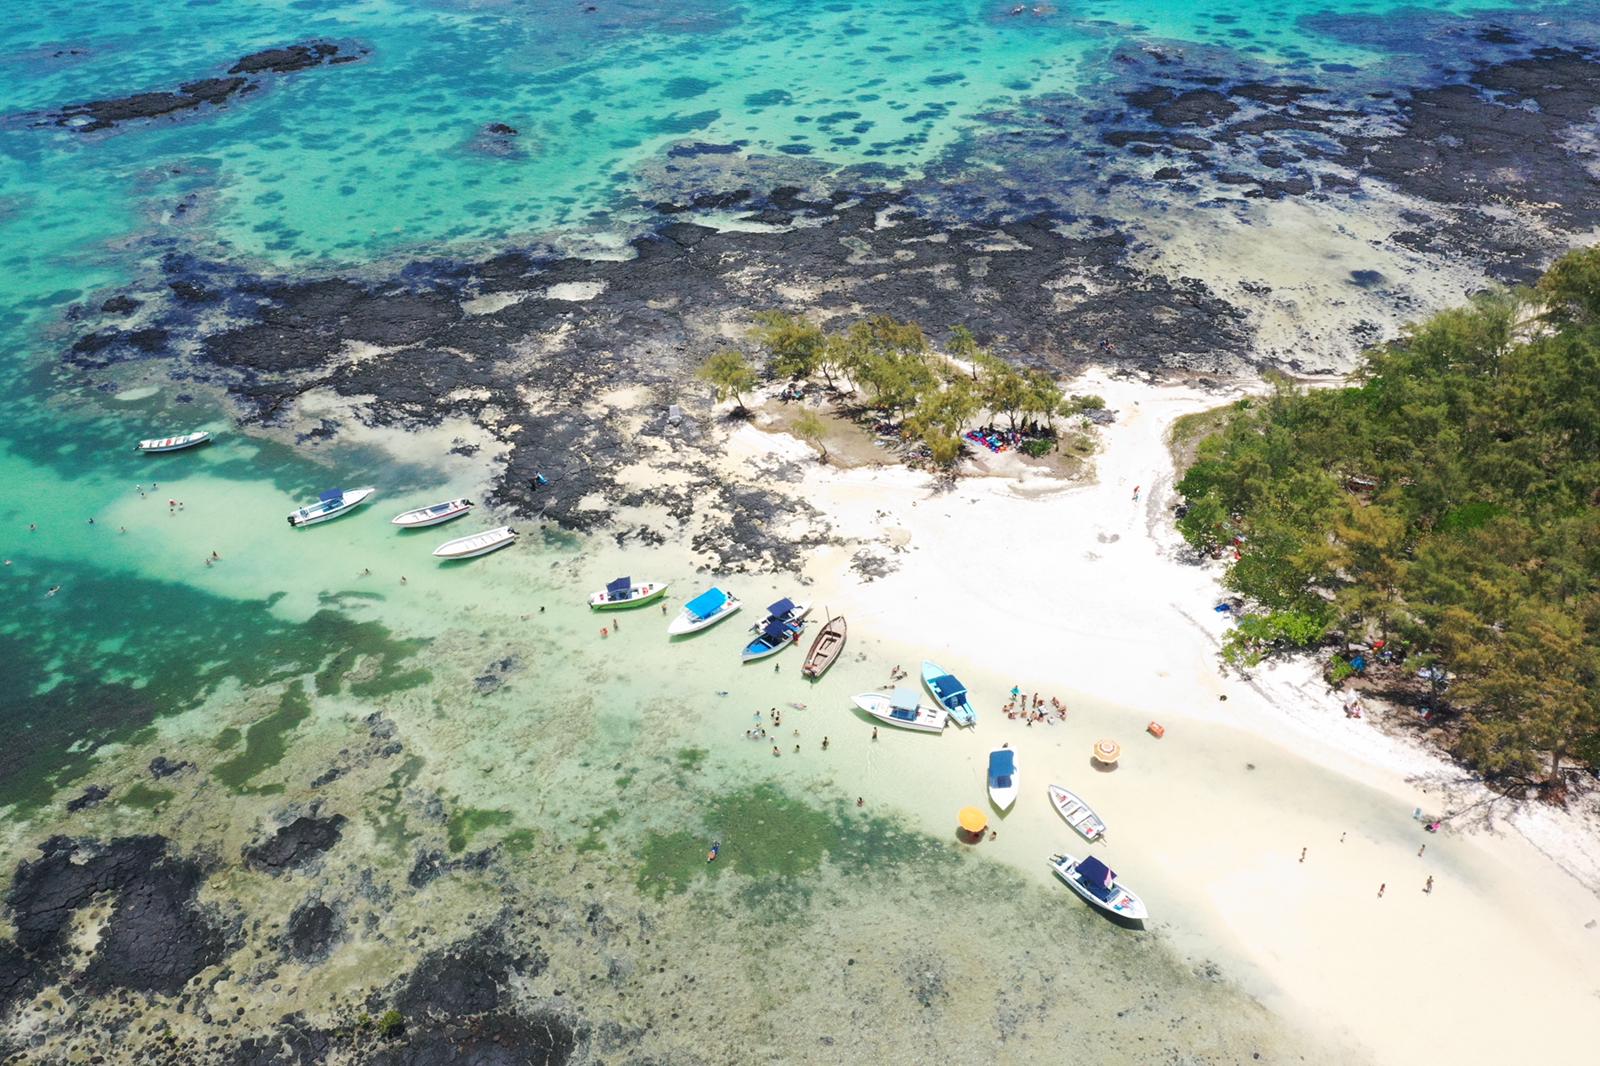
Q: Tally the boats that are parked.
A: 14